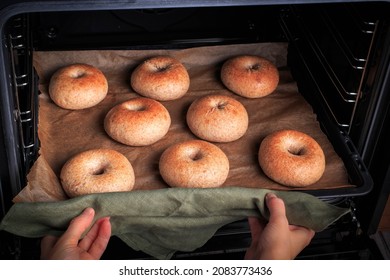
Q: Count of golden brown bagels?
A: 8